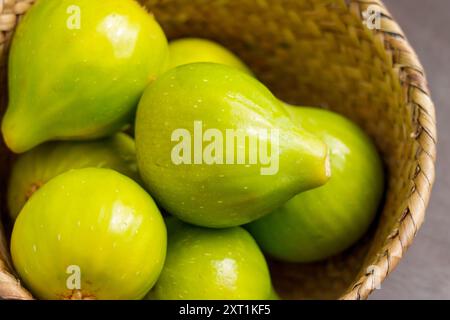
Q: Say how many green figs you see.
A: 7